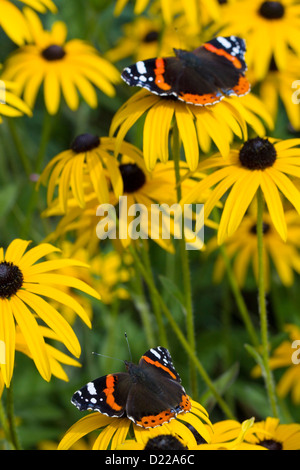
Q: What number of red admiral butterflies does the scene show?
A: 2